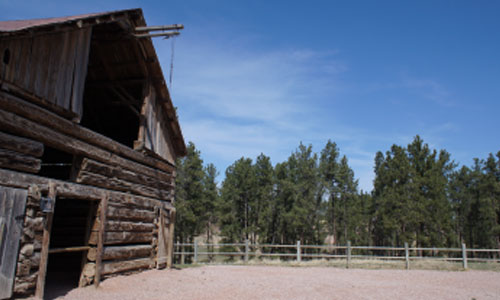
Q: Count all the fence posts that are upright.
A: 6